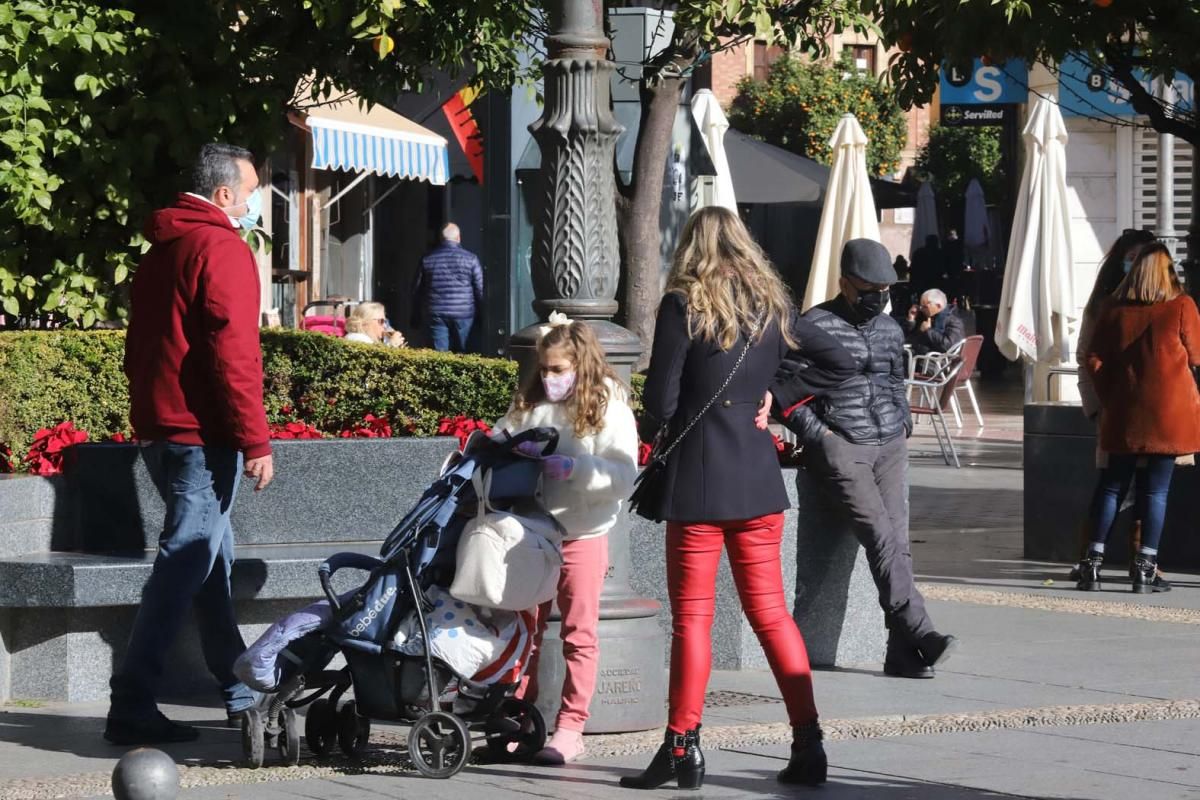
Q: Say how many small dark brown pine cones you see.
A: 0